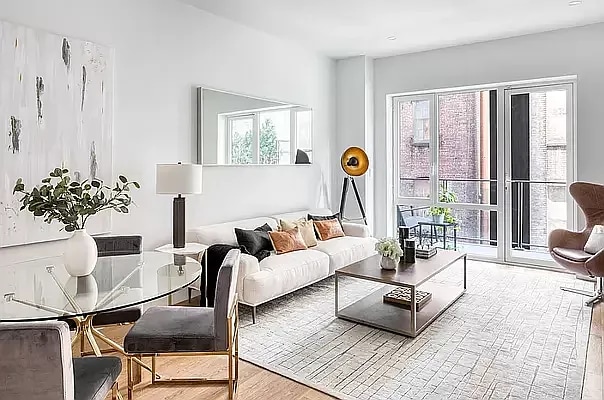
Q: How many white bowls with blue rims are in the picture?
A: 0